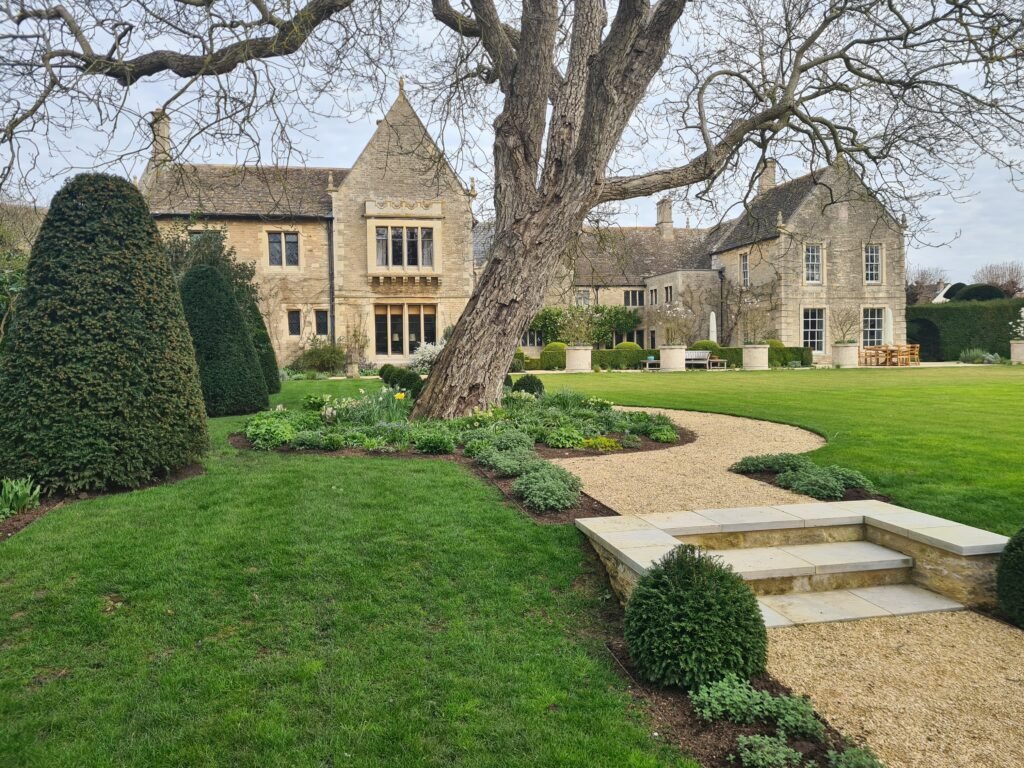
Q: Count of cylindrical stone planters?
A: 5